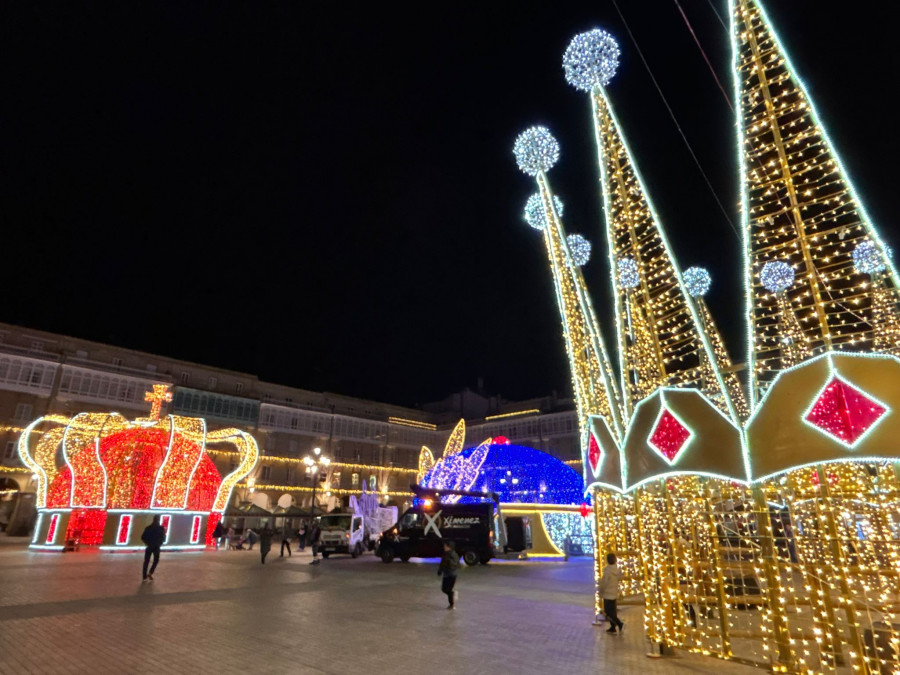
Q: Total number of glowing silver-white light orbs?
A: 8